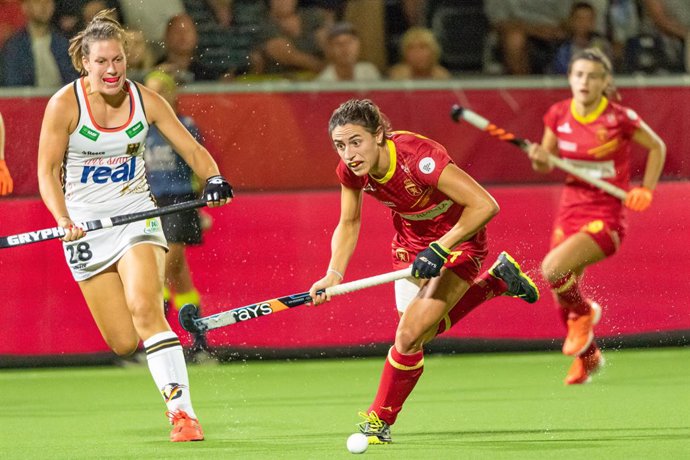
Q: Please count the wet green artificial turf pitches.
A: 1